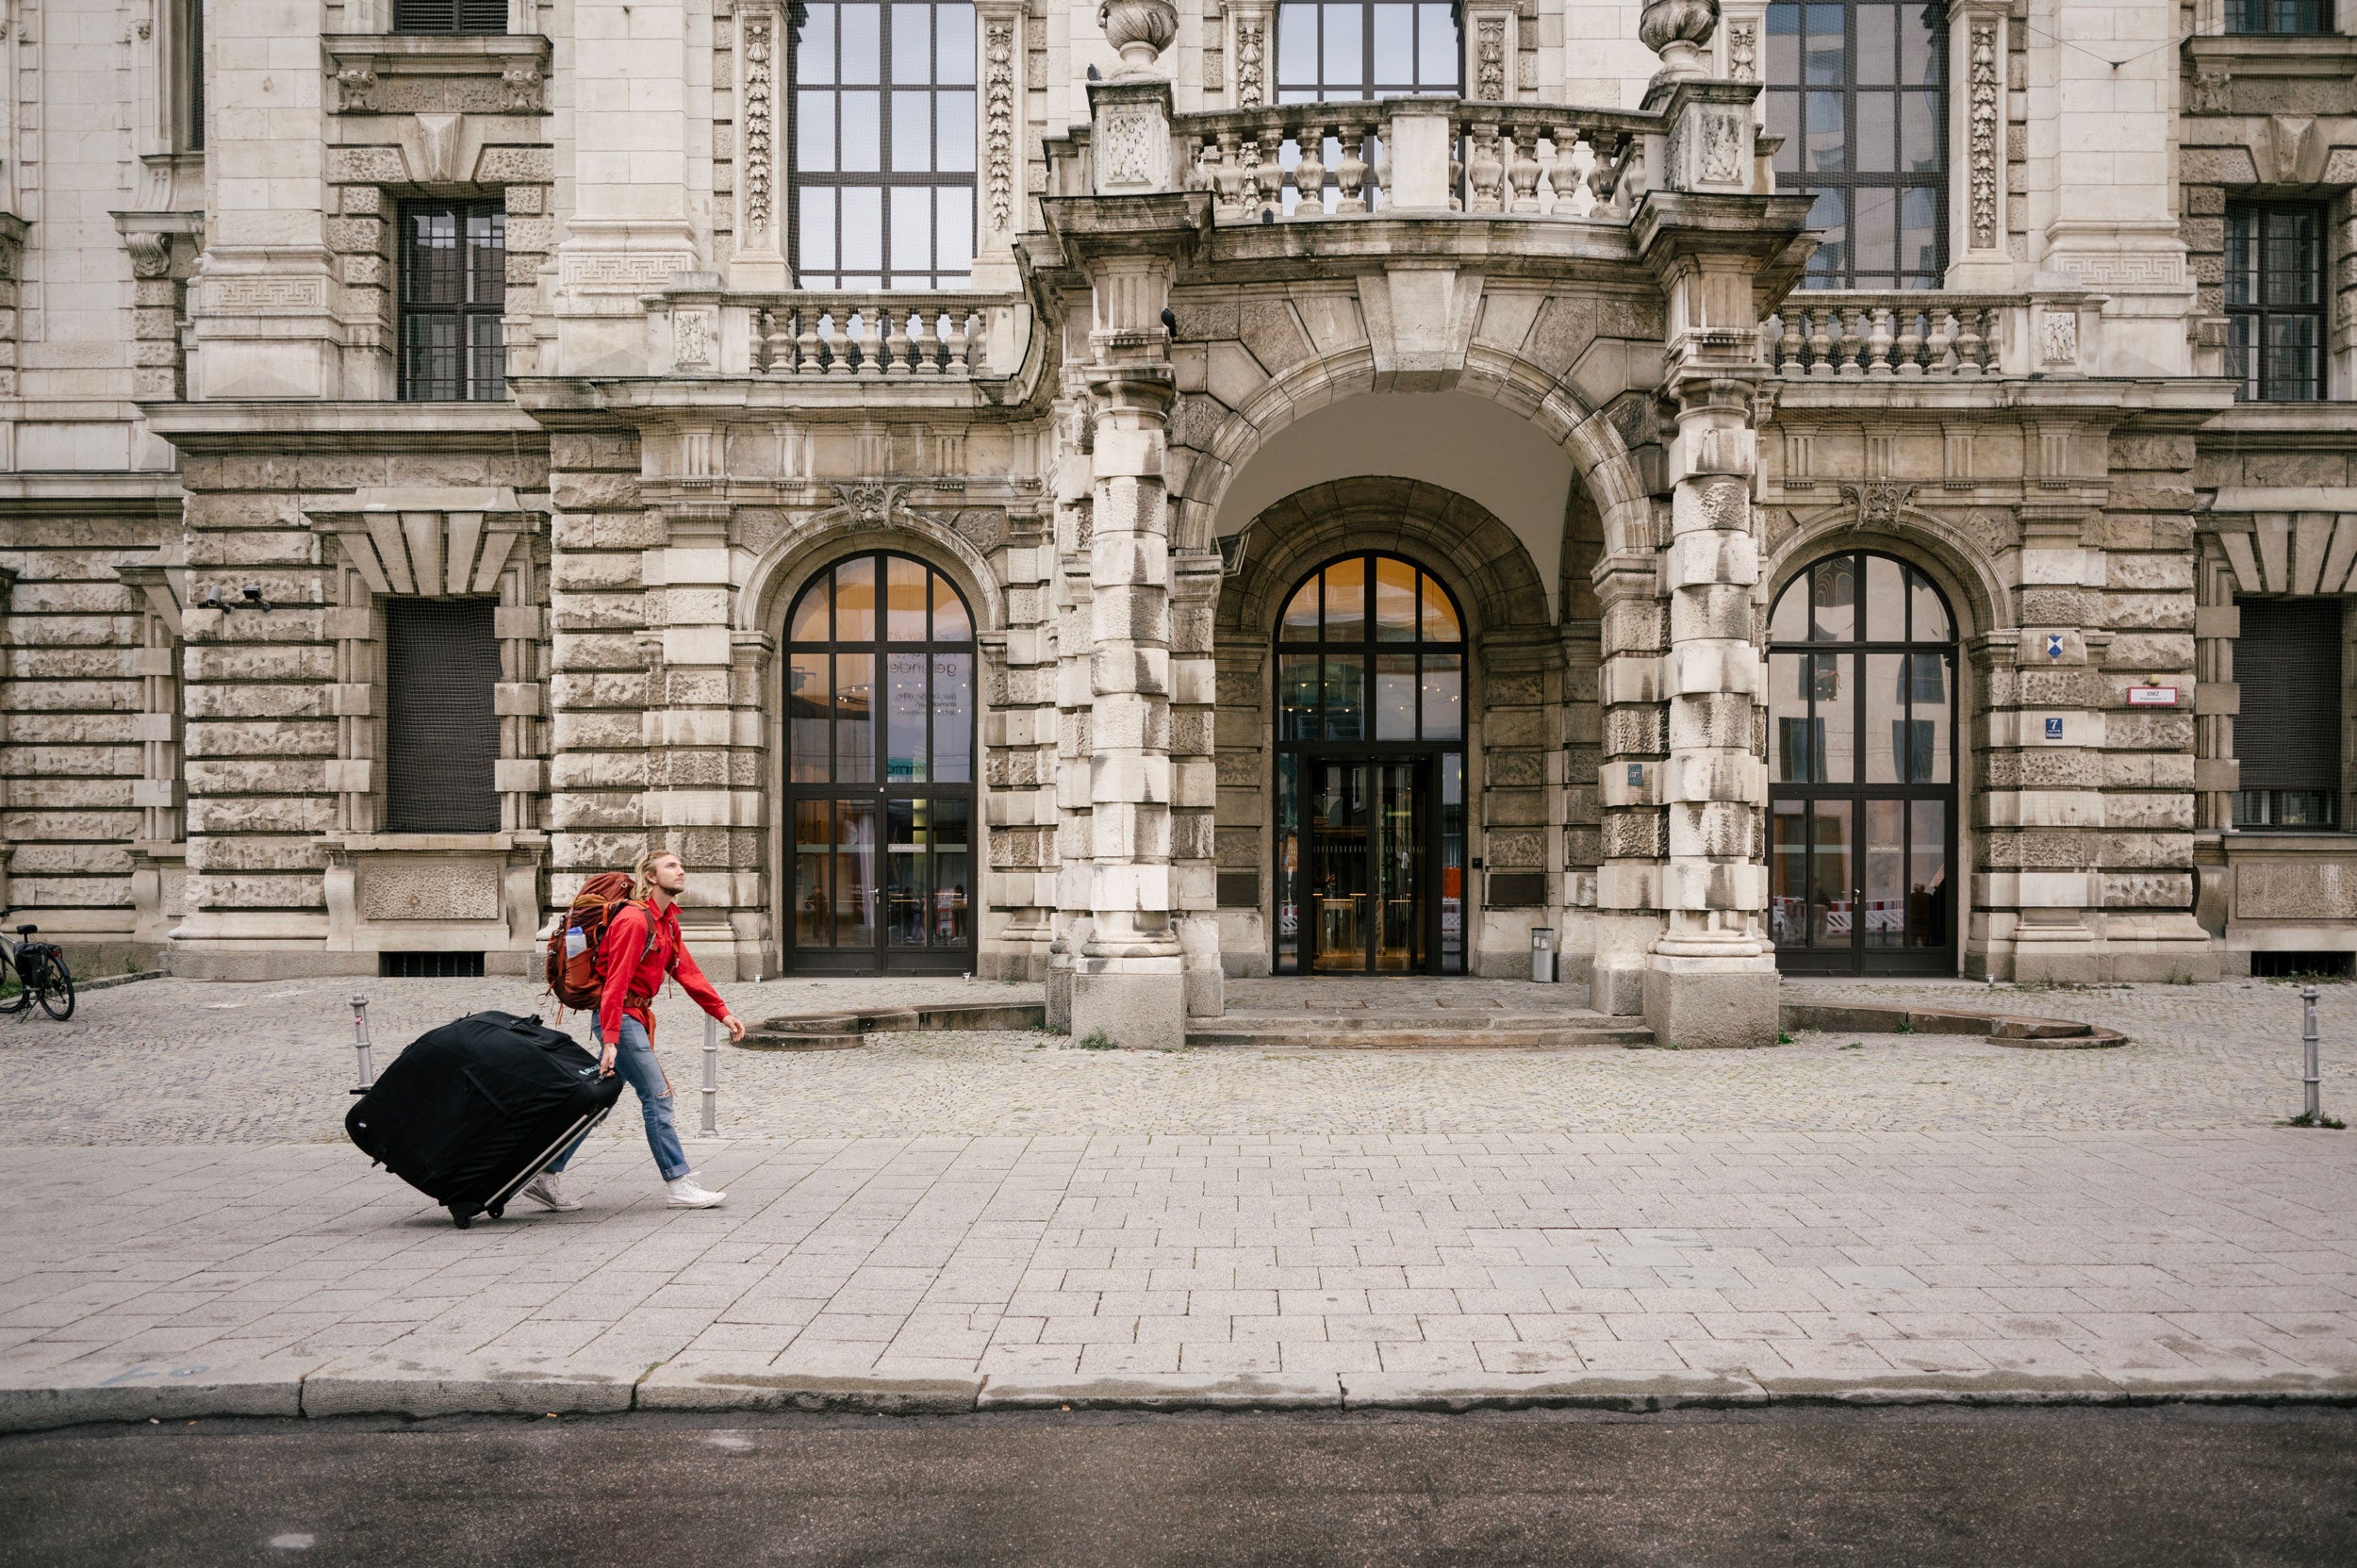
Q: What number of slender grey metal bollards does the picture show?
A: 3